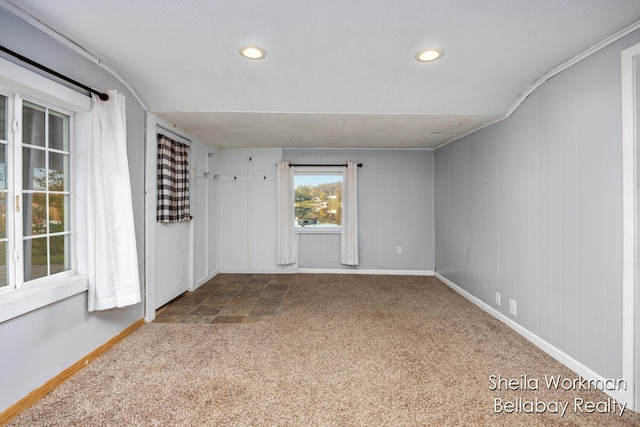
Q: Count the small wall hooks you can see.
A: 6